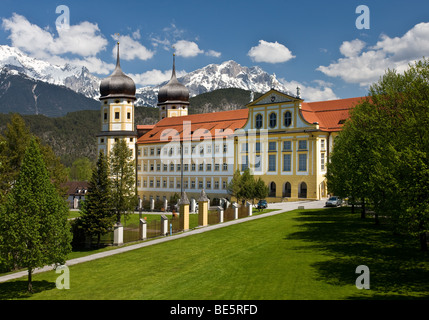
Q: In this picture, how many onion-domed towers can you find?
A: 2